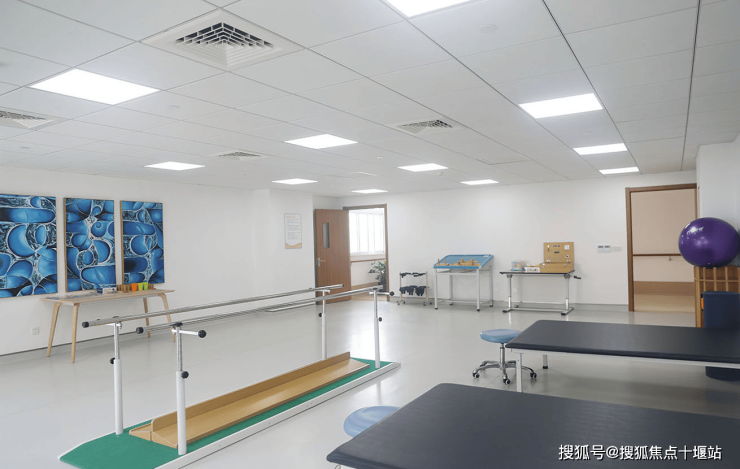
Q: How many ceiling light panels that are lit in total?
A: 11